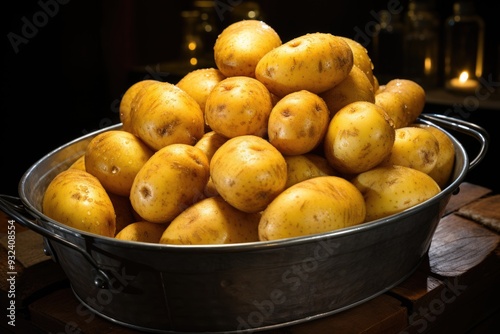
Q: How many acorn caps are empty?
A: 0